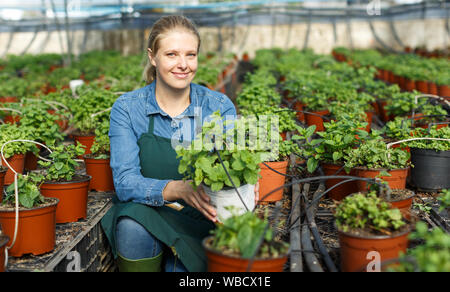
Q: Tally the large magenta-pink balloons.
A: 0